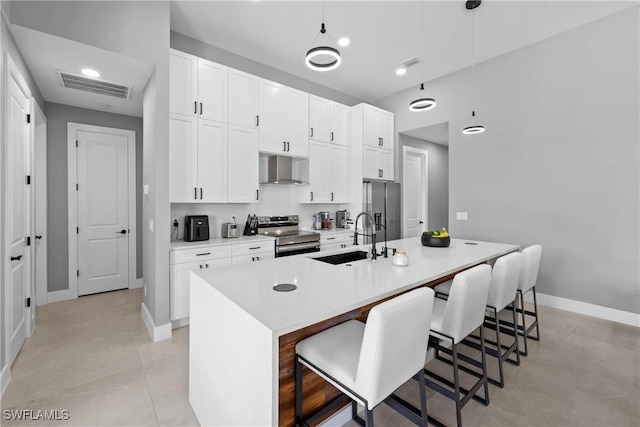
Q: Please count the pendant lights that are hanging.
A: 3